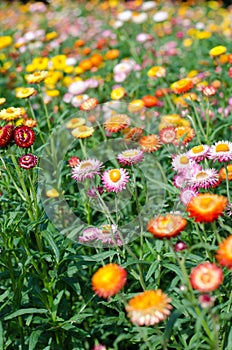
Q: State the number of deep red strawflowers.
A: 3